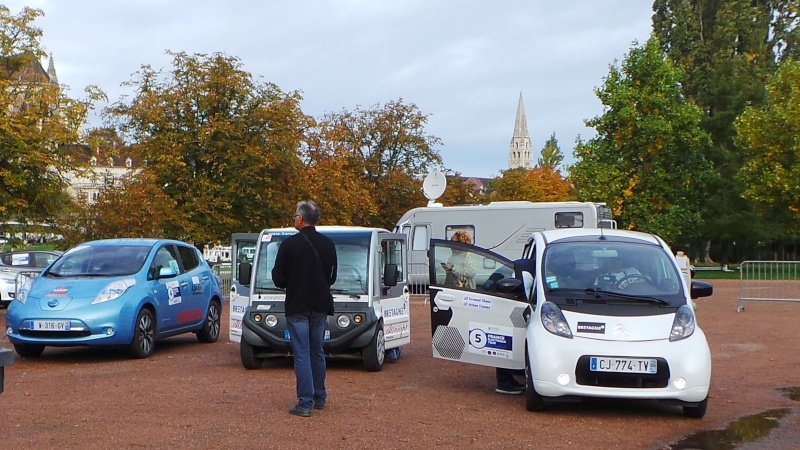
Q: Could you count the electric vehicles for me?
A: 3